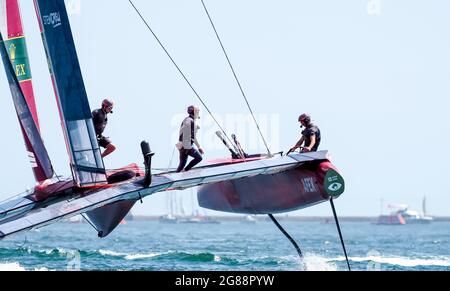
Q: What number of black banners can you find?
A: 1